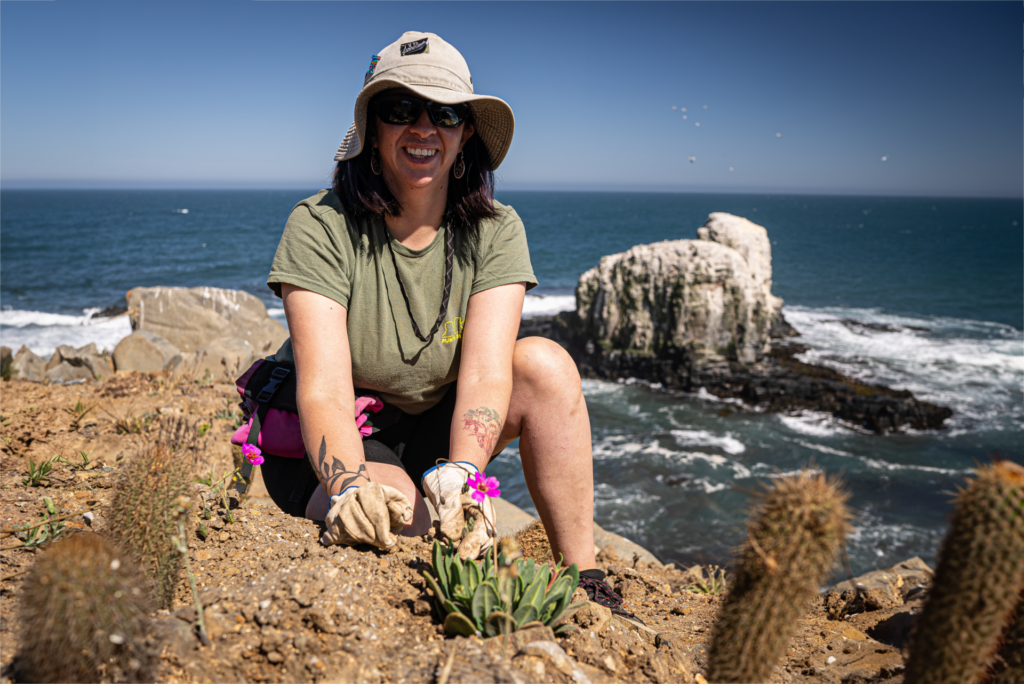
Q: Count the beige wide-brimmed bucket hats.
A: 1